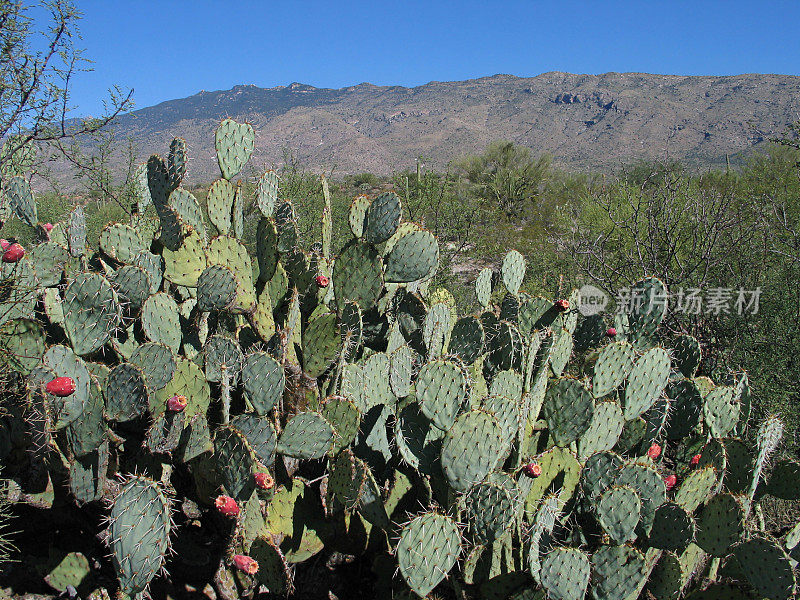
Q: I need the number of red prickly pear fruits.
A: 15